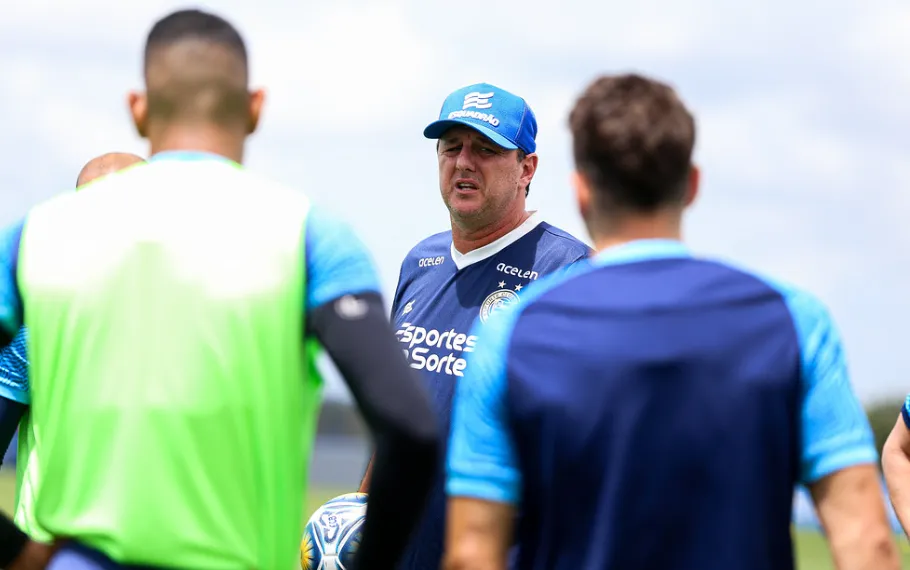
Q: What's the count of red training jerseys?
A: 0